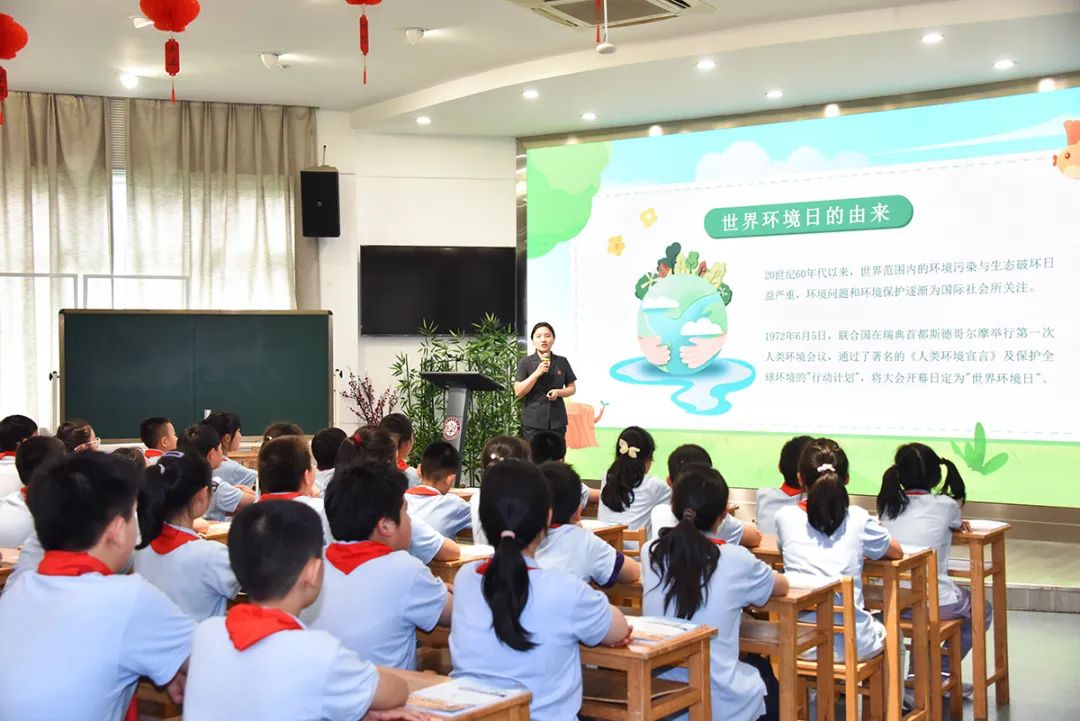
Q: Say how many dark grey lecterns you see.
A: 1